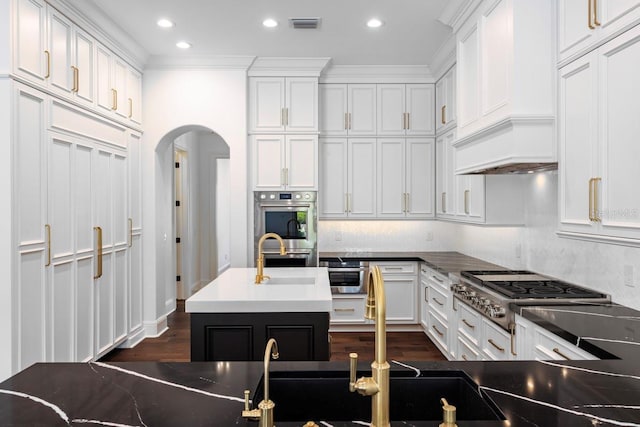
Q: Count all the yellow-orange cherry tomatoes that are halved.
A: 0